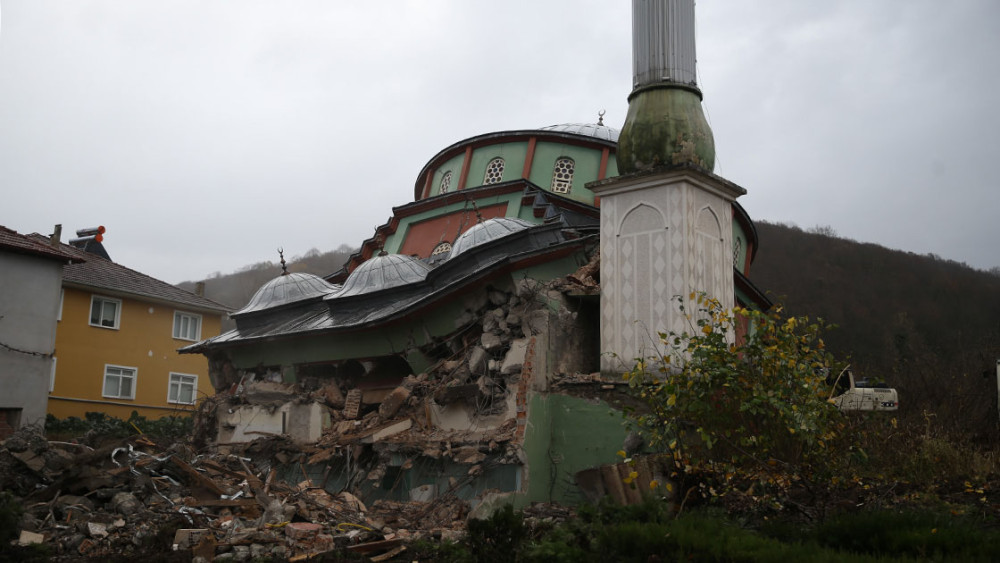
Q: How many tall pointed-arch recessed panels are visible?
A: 2